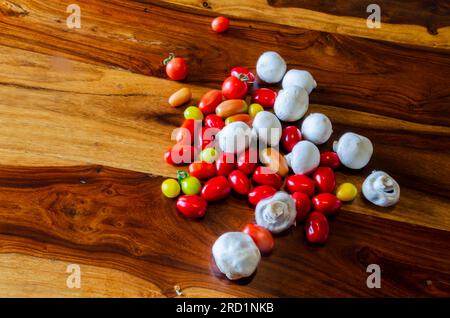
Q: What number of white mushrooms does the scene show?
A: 11